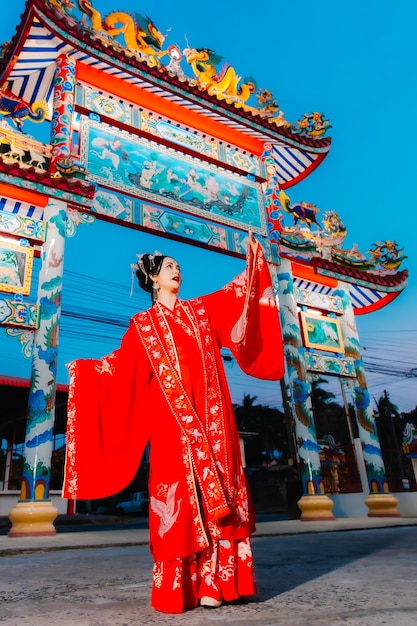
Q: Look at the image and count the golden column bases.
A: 3